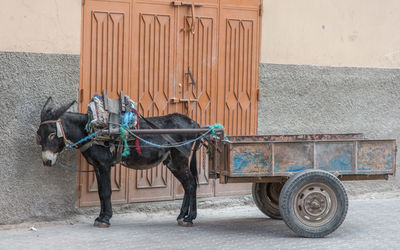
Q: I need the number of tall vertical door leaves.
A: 4